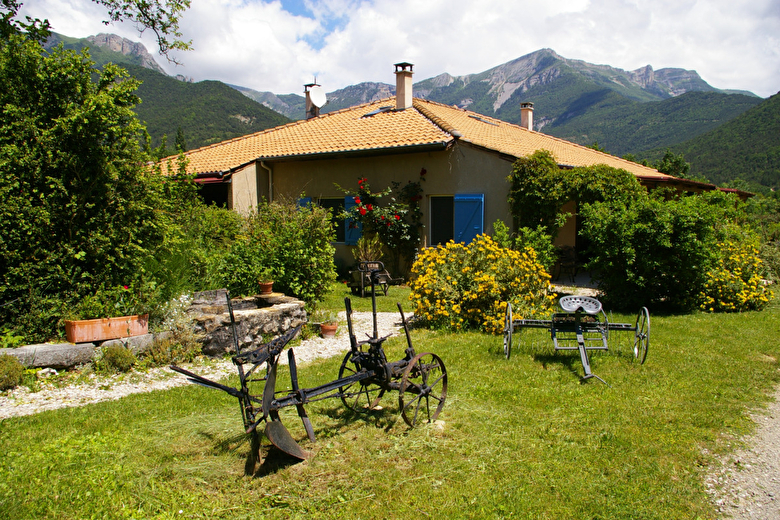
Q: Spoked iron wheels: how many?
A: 4